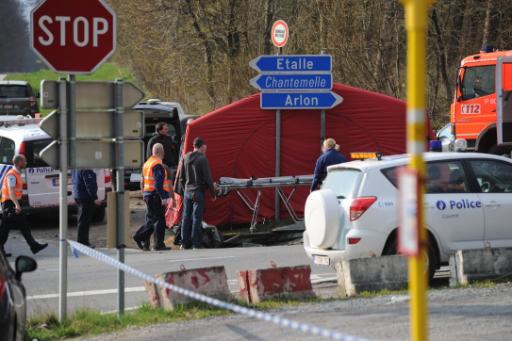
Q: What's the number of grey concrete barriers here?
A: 2